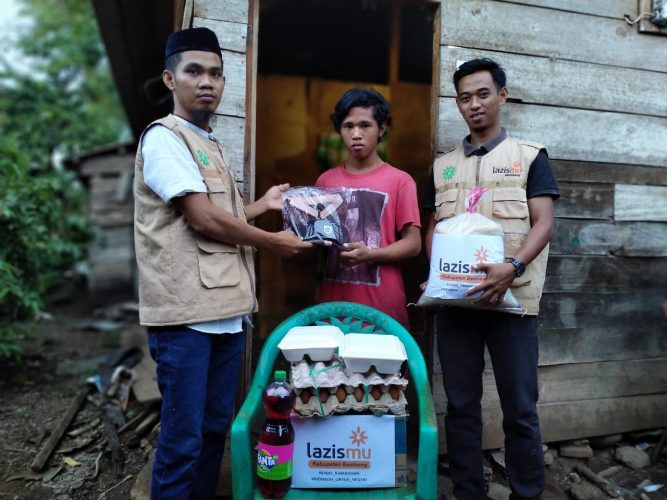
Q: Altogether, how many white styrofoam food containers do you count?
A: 2